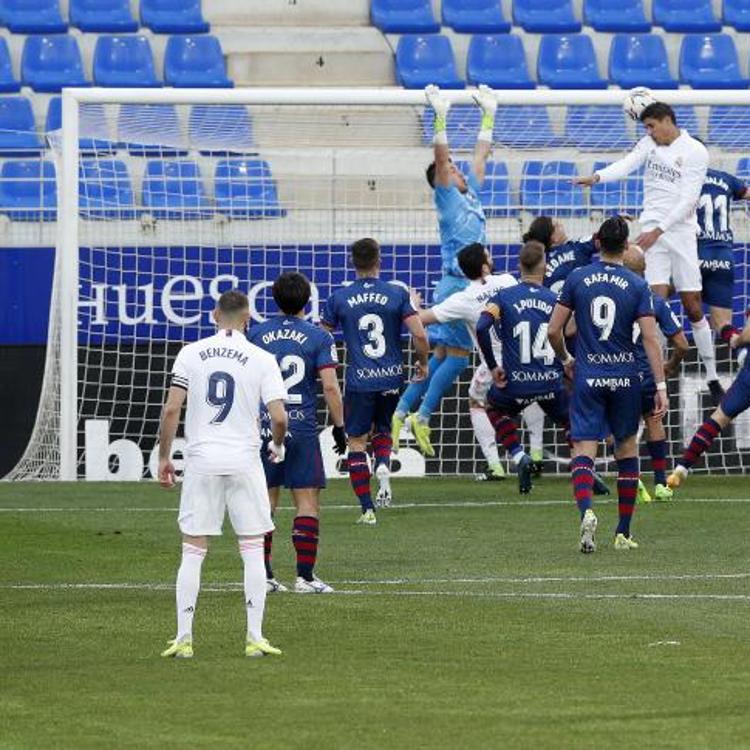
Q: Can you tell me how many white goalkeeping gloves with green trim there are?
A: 2